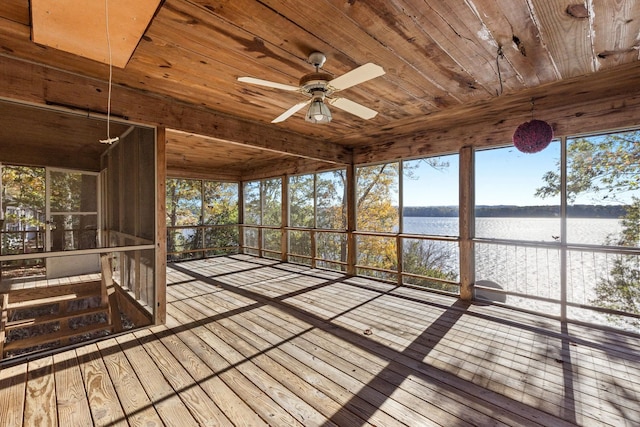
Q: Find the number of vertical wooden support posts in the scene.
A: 5